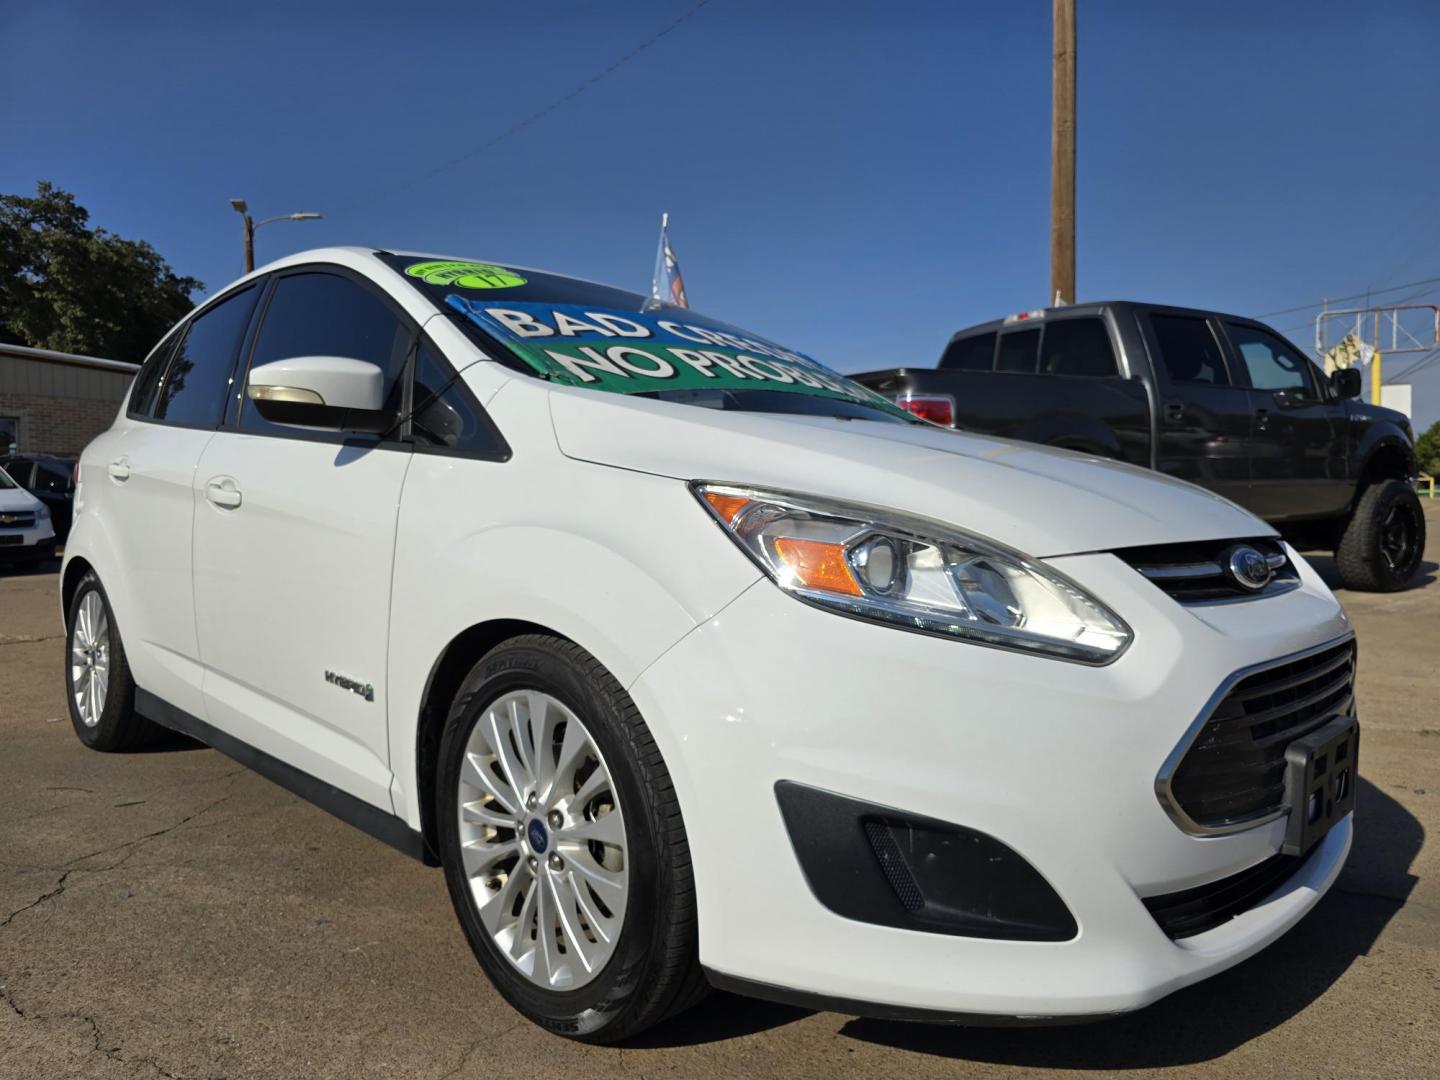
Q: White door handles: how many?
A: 2